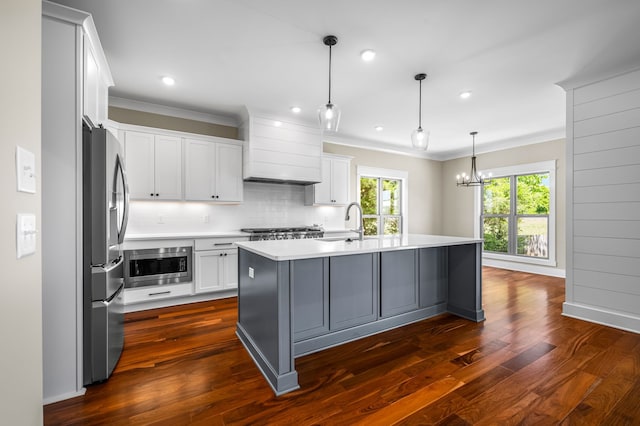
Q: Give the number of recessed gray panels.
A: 4